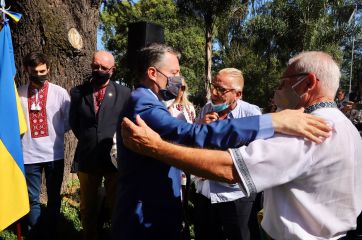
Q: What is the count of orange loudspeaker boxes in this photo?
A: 0